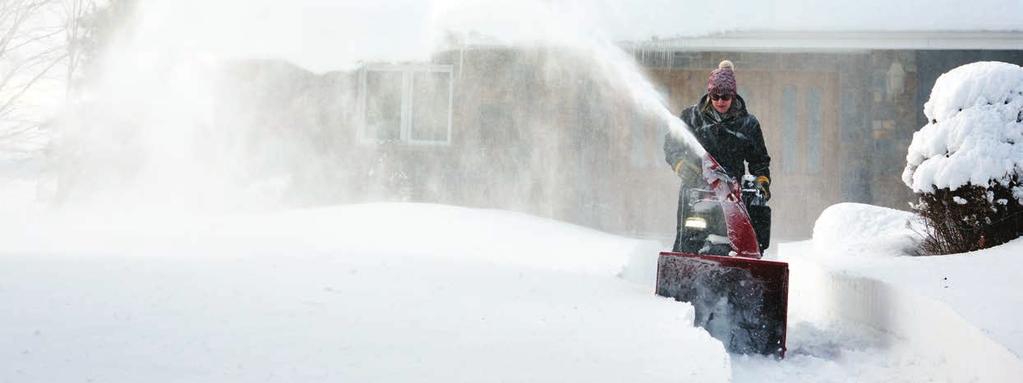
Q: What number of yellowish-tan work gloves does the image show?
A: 2